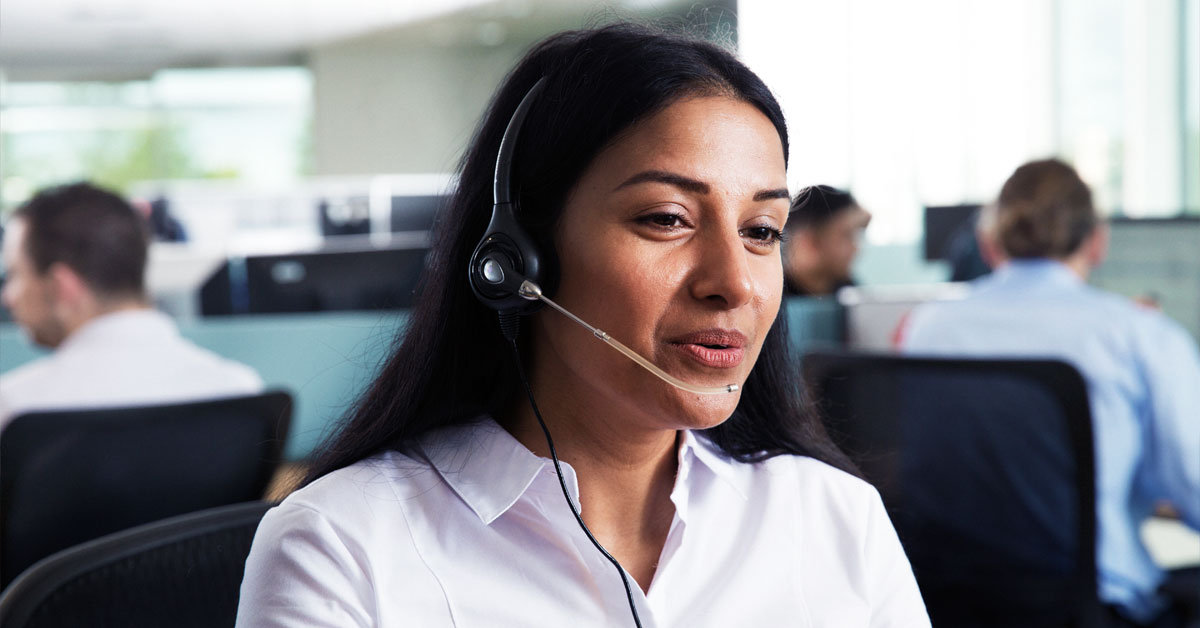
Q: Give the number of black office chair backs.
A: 3